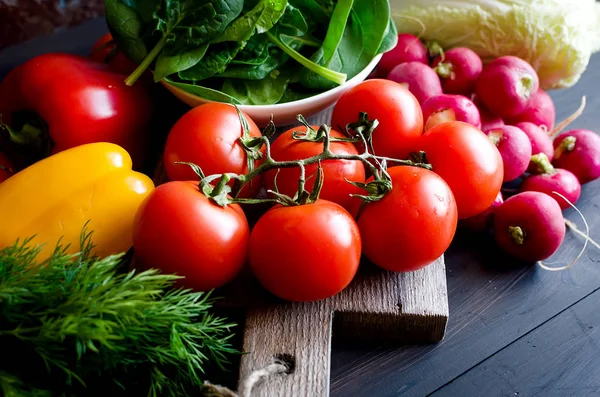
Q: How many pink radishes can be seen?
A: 13